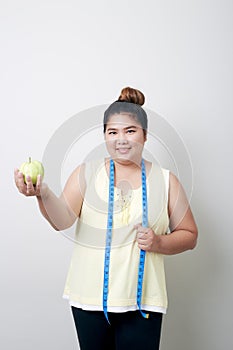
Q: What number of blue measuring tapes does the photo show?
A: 1